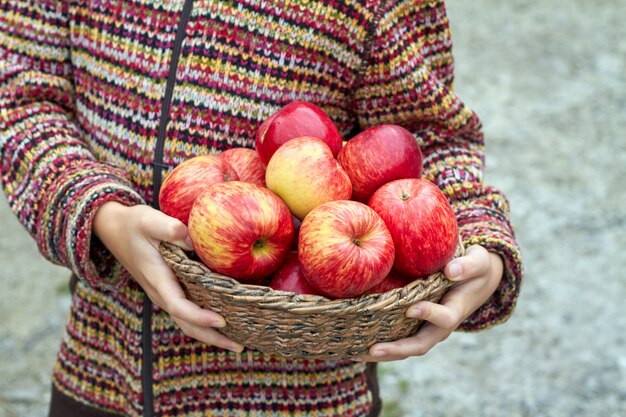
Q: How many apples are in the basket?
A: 10